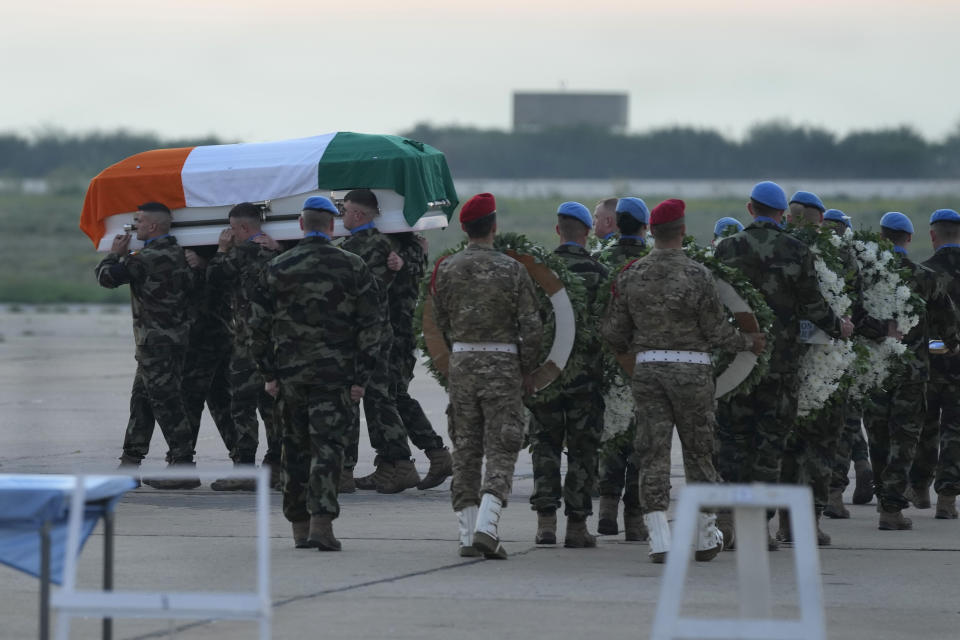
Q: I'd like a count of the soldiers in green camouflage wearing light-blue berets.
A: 9